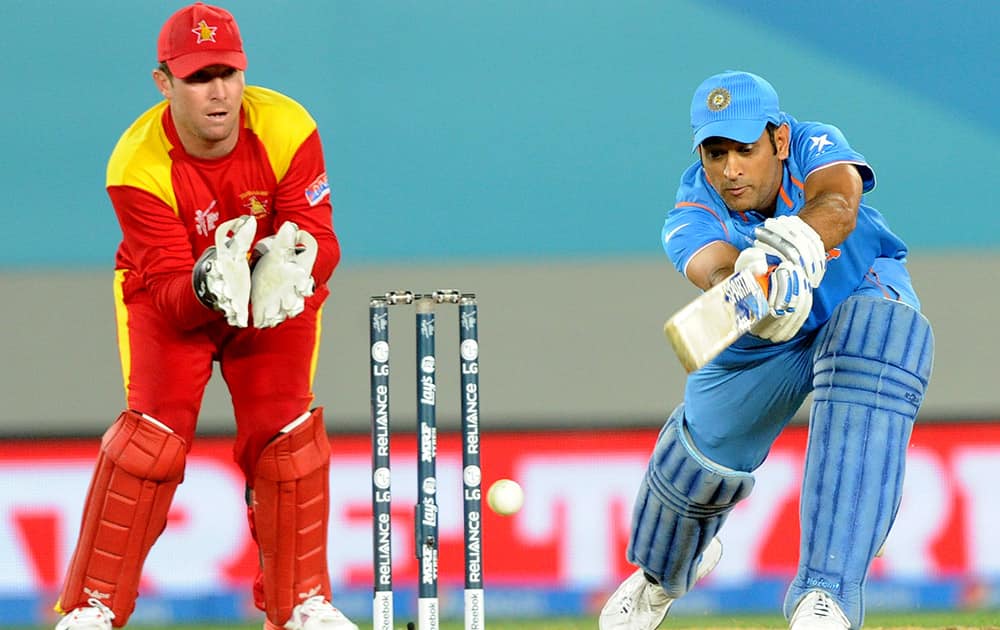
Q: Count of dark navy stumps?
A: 3